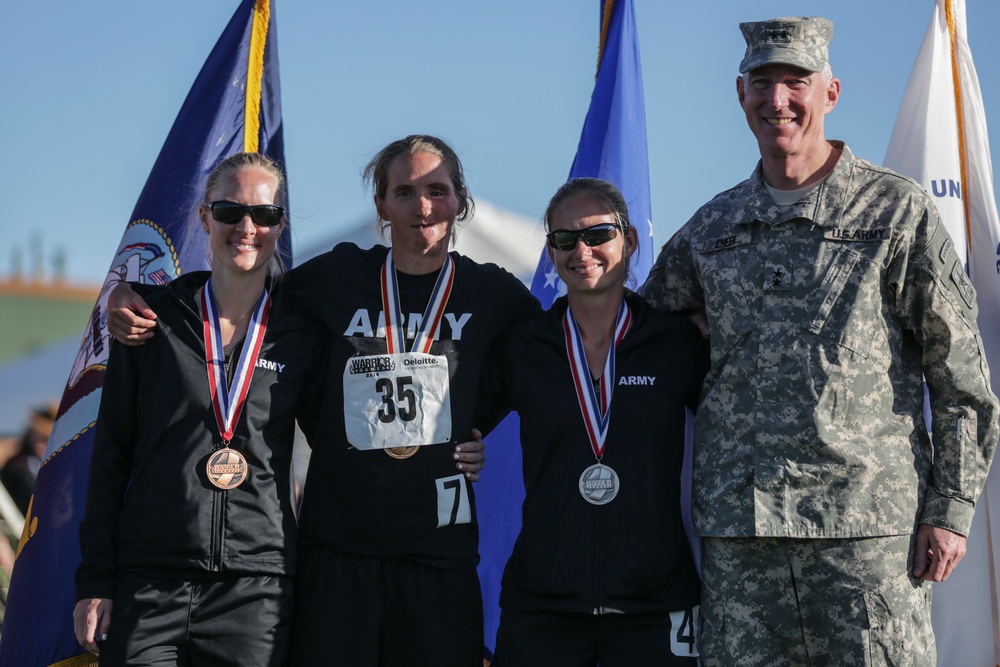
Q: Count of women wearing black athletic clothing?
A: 3